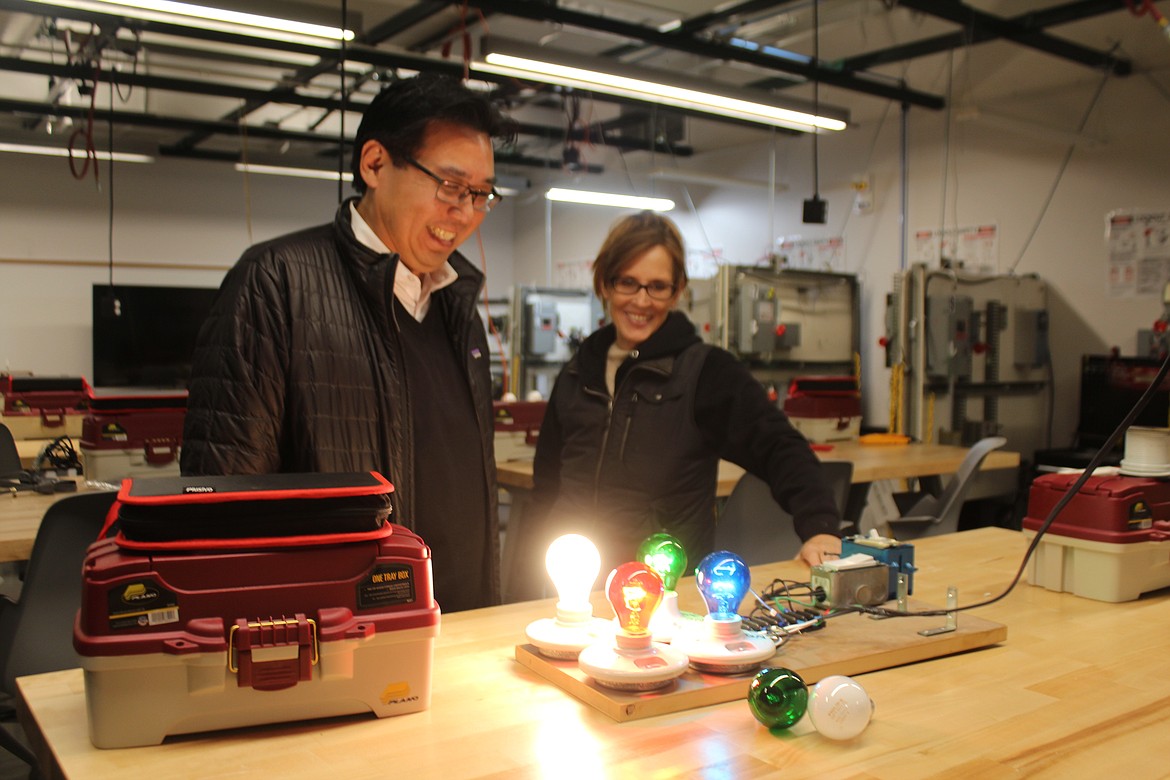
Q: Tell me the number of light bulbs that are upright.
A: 4